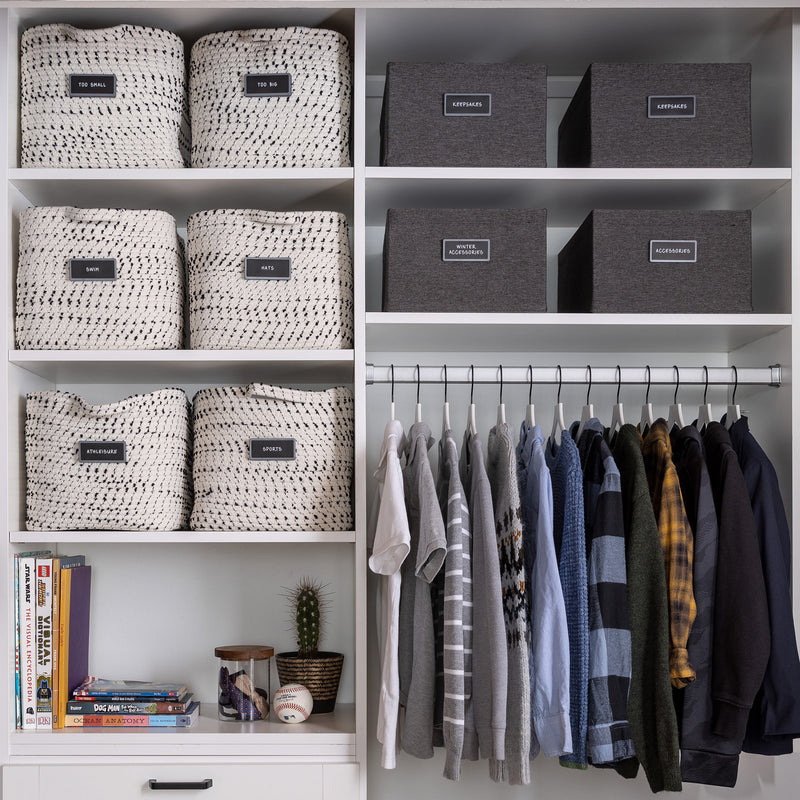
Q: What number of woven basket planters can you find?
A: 1